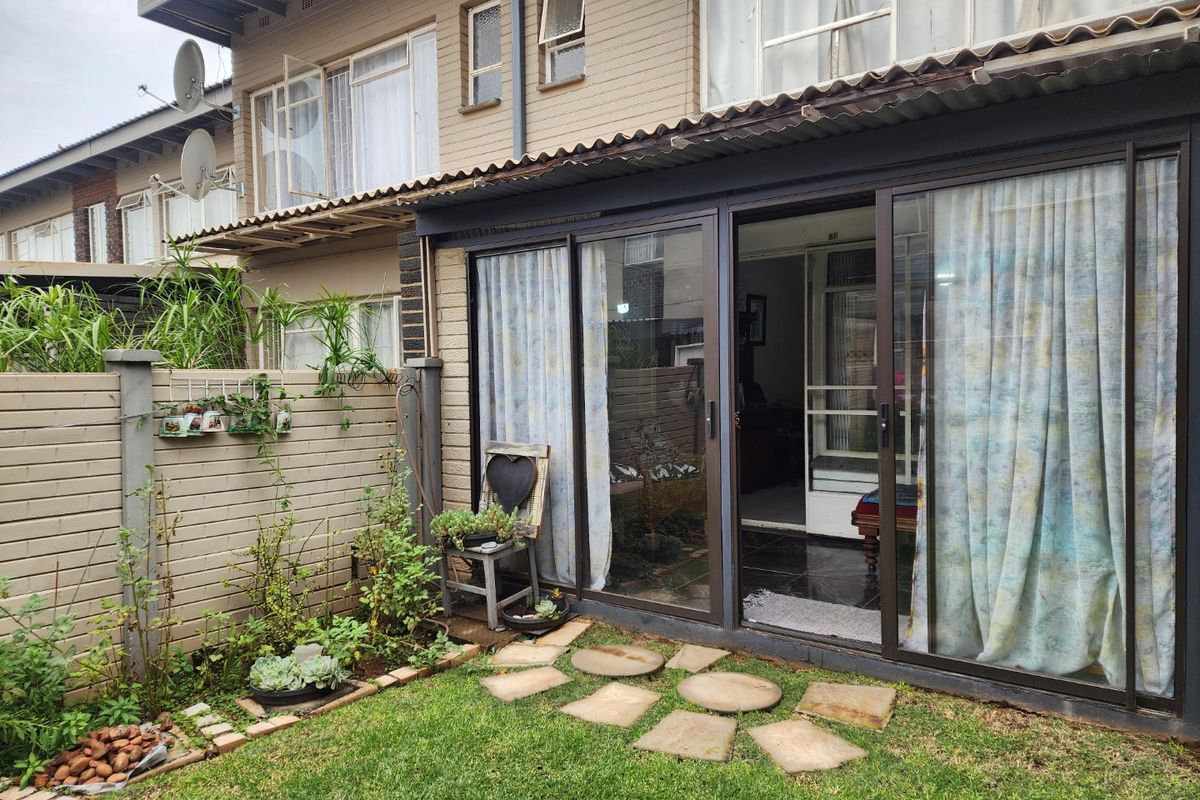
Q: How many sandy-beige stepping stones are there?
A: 10